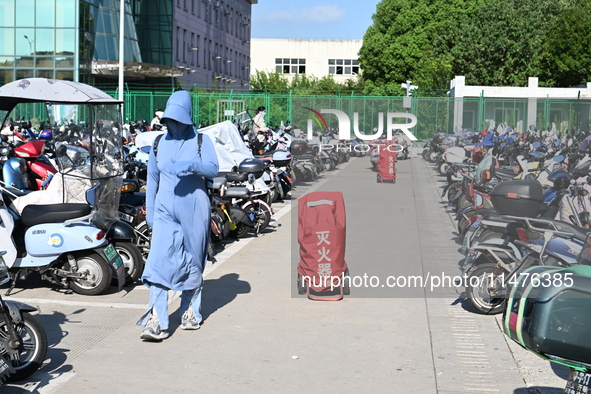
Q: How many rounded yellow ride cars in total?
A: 0